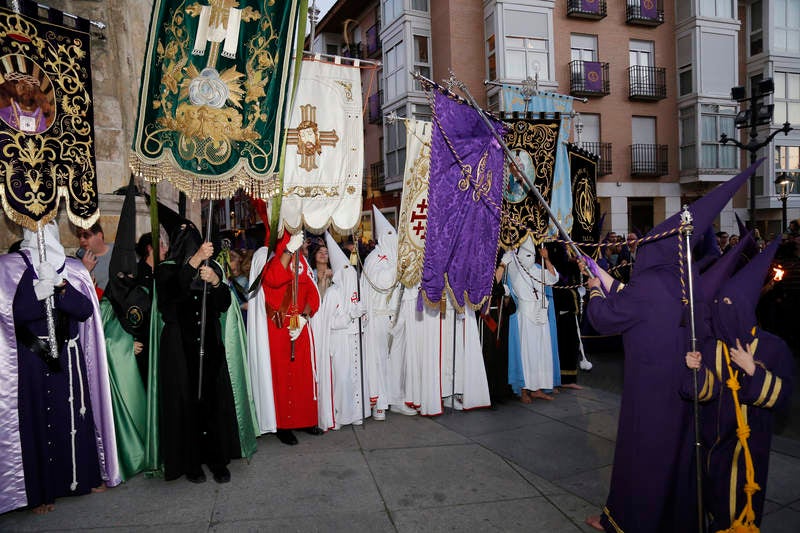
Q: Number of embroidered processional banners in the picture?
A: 8